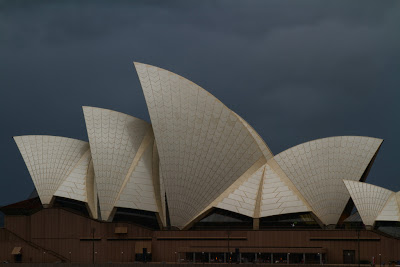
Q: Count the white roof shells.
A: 5